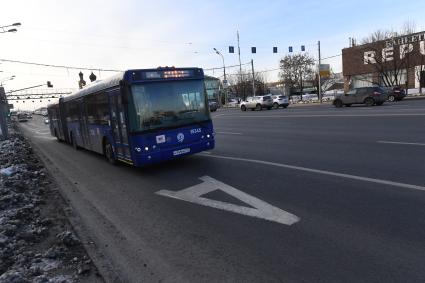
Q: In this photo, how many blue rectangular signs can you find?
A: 5